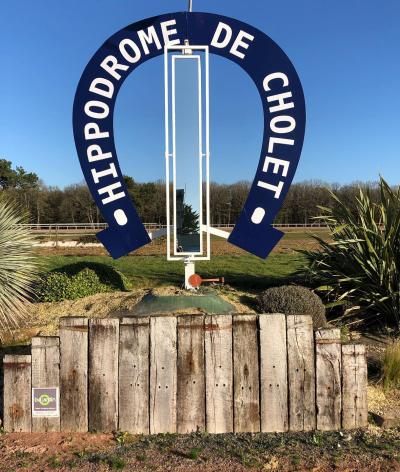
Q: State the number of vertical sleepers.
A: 13